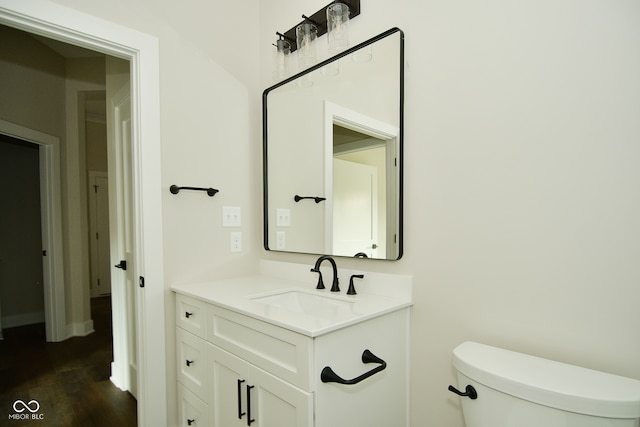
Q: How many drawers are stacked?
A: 3